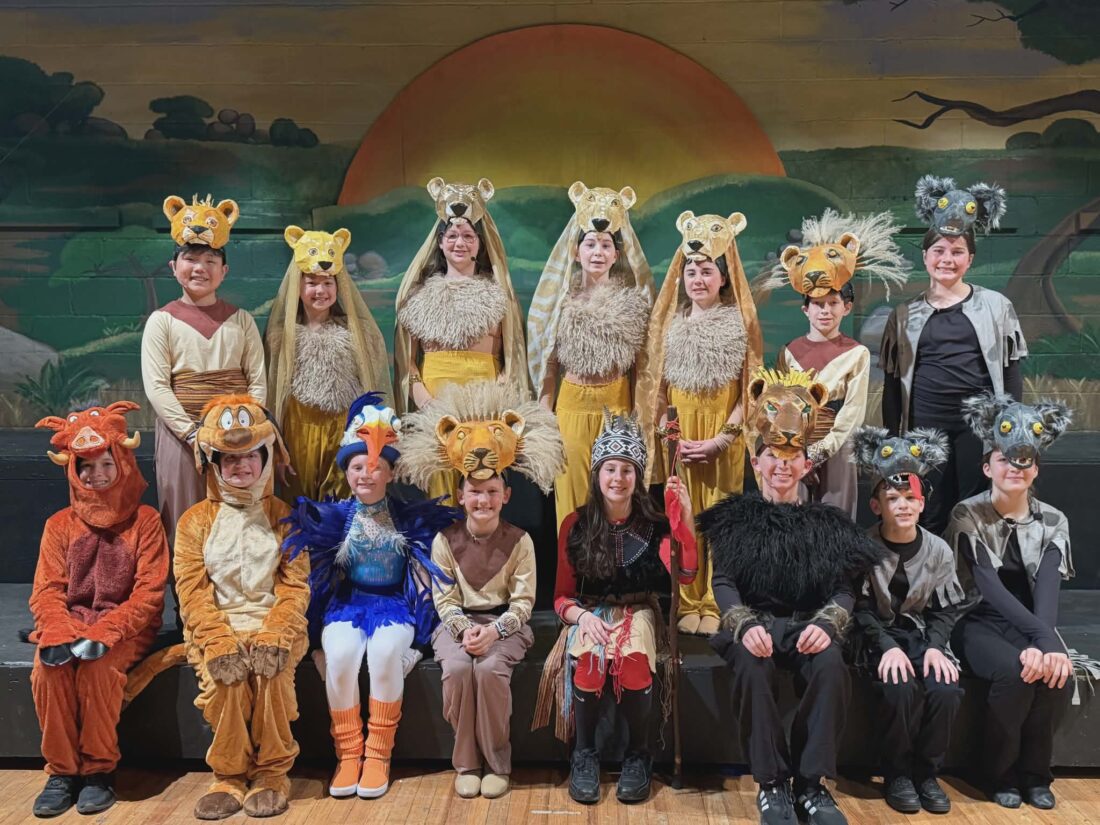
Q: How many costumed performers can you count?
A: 15